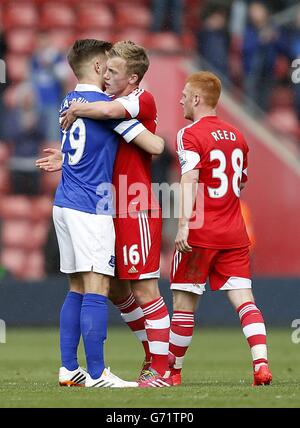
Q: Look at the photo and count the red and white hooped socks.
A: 4